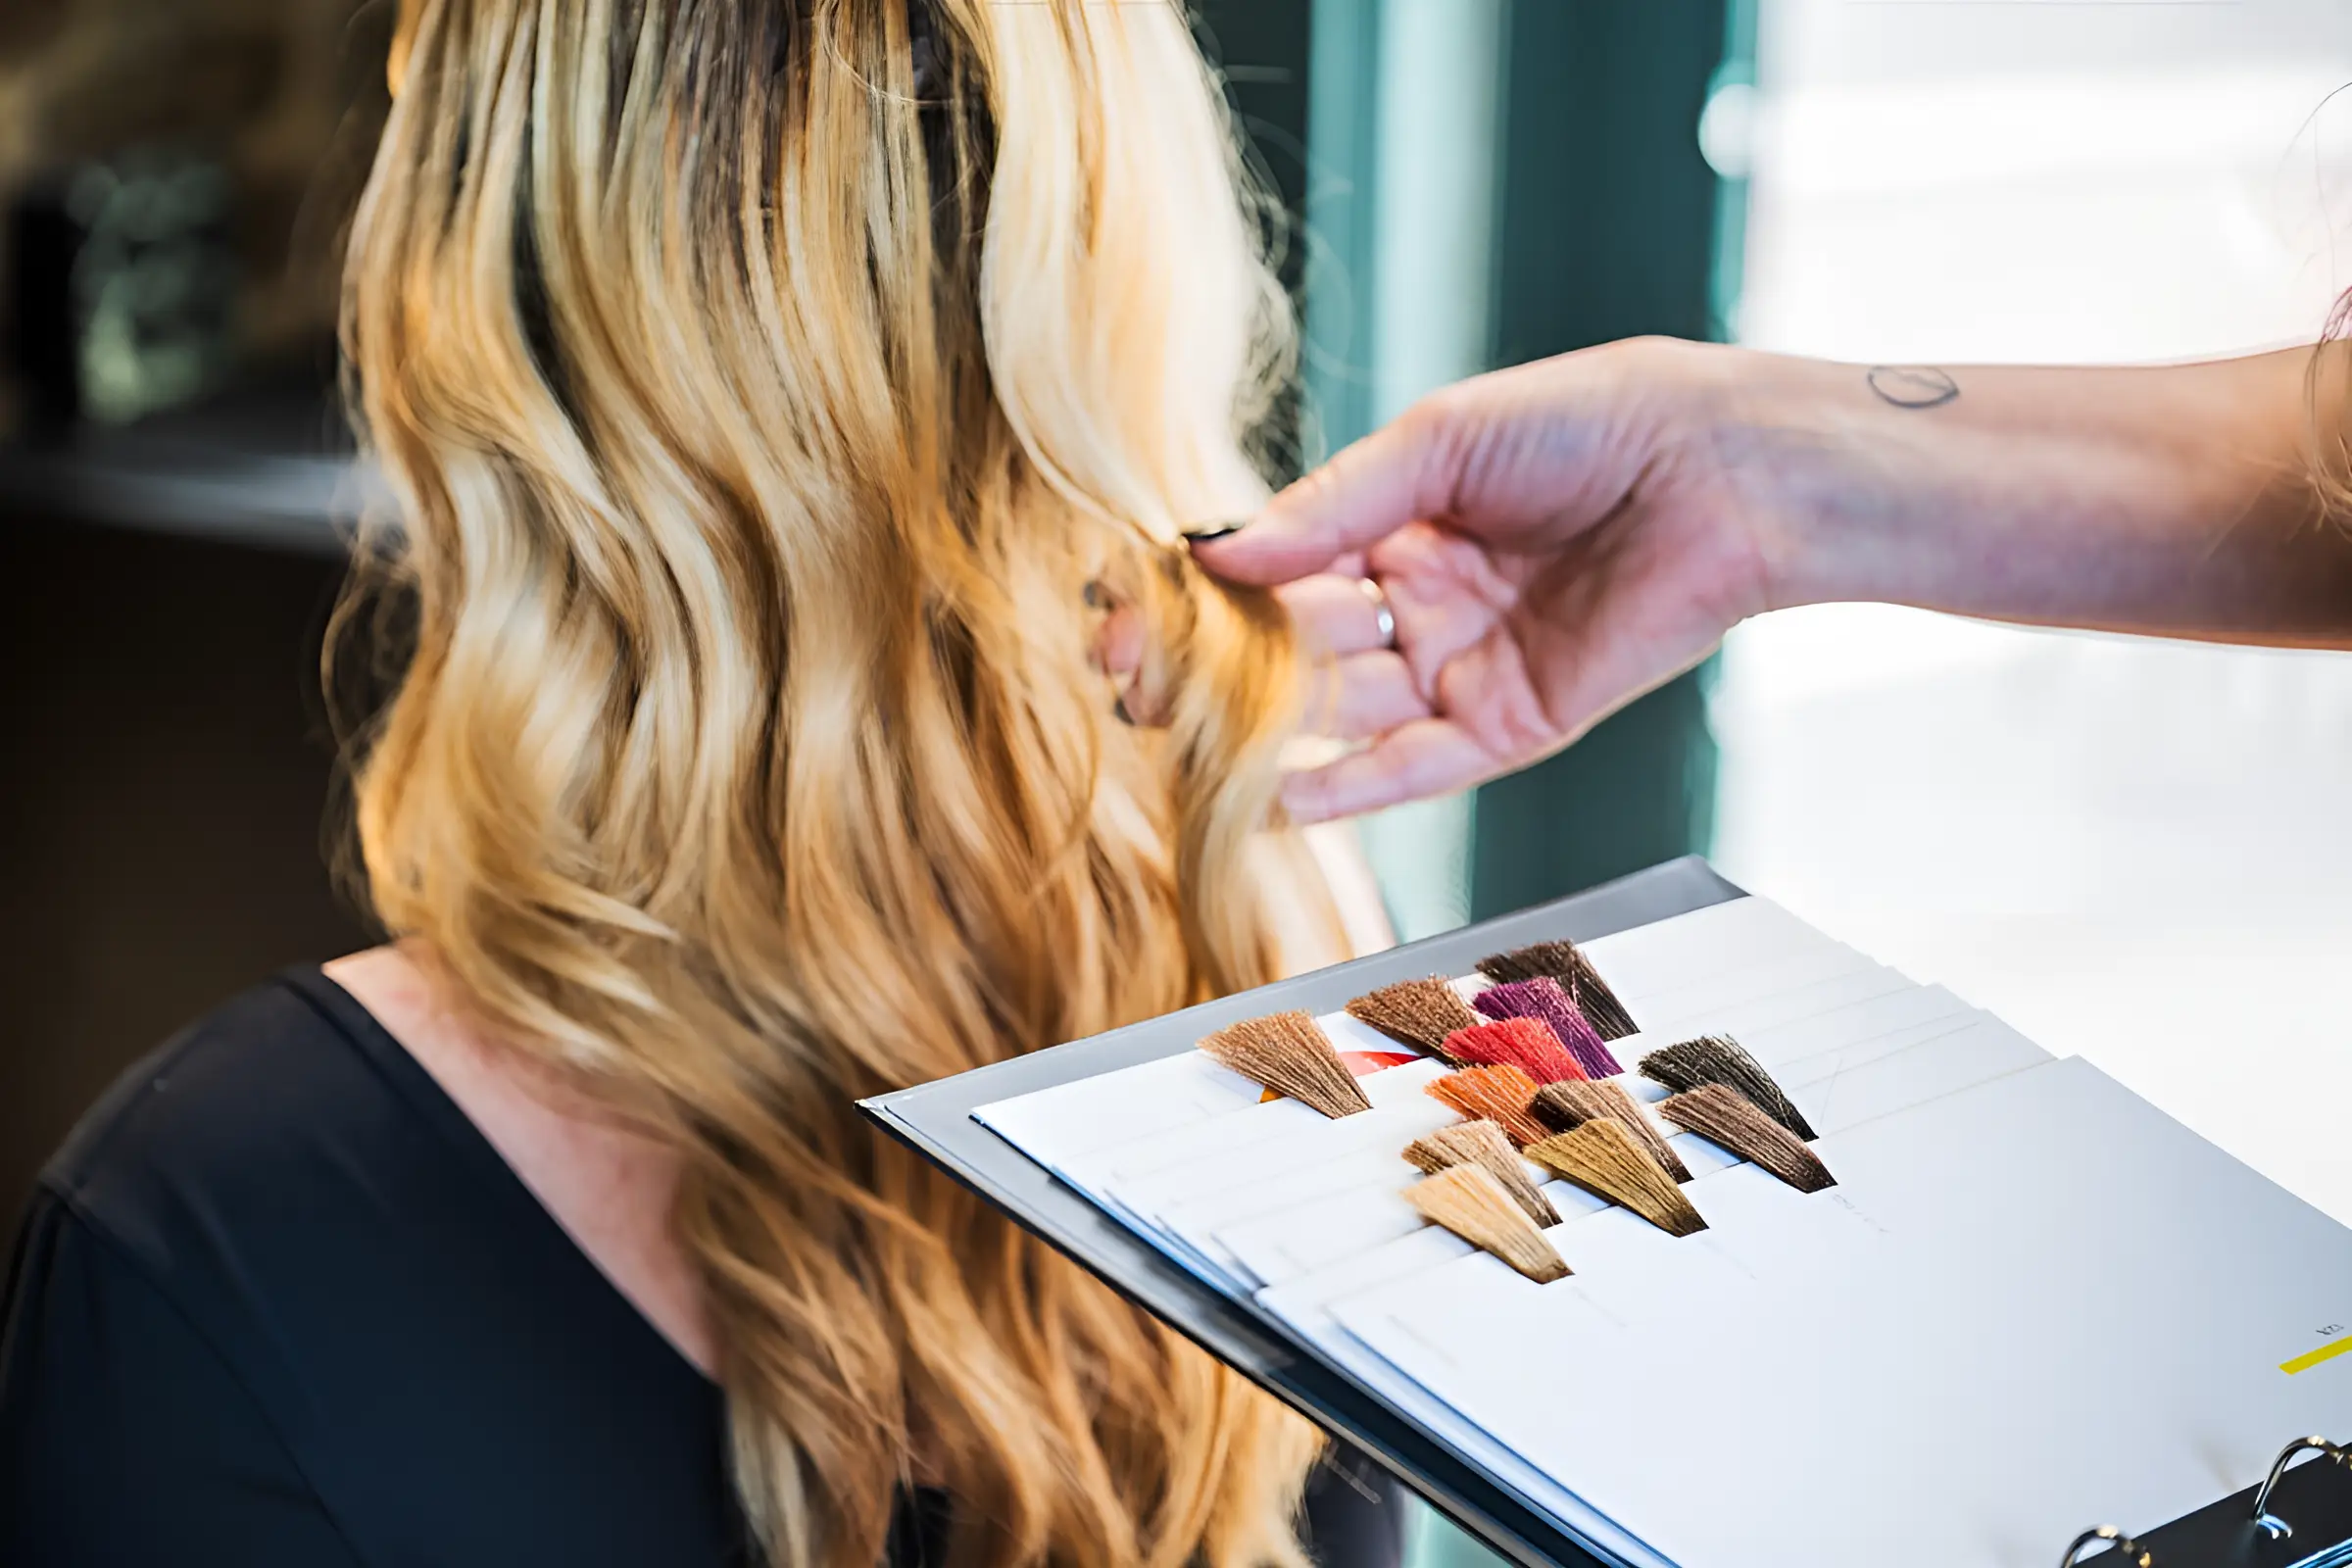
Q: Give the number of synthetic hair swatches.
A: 12